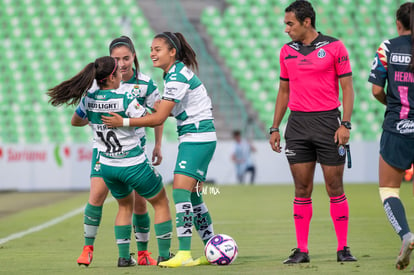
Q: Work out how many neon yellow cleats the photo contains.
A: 2